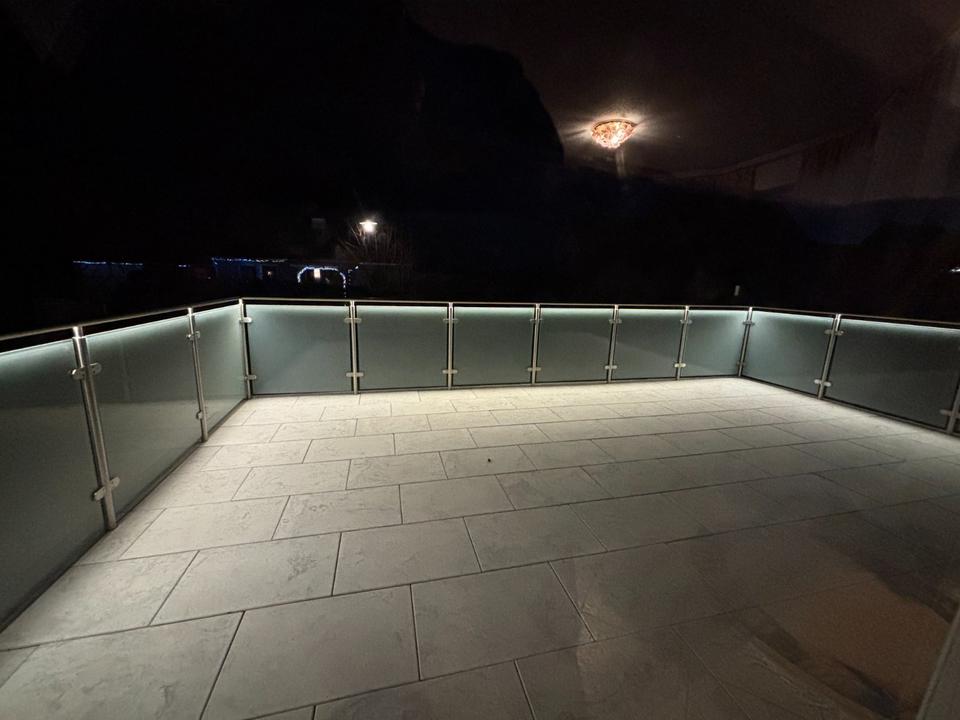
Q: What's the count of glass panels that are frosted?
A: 11